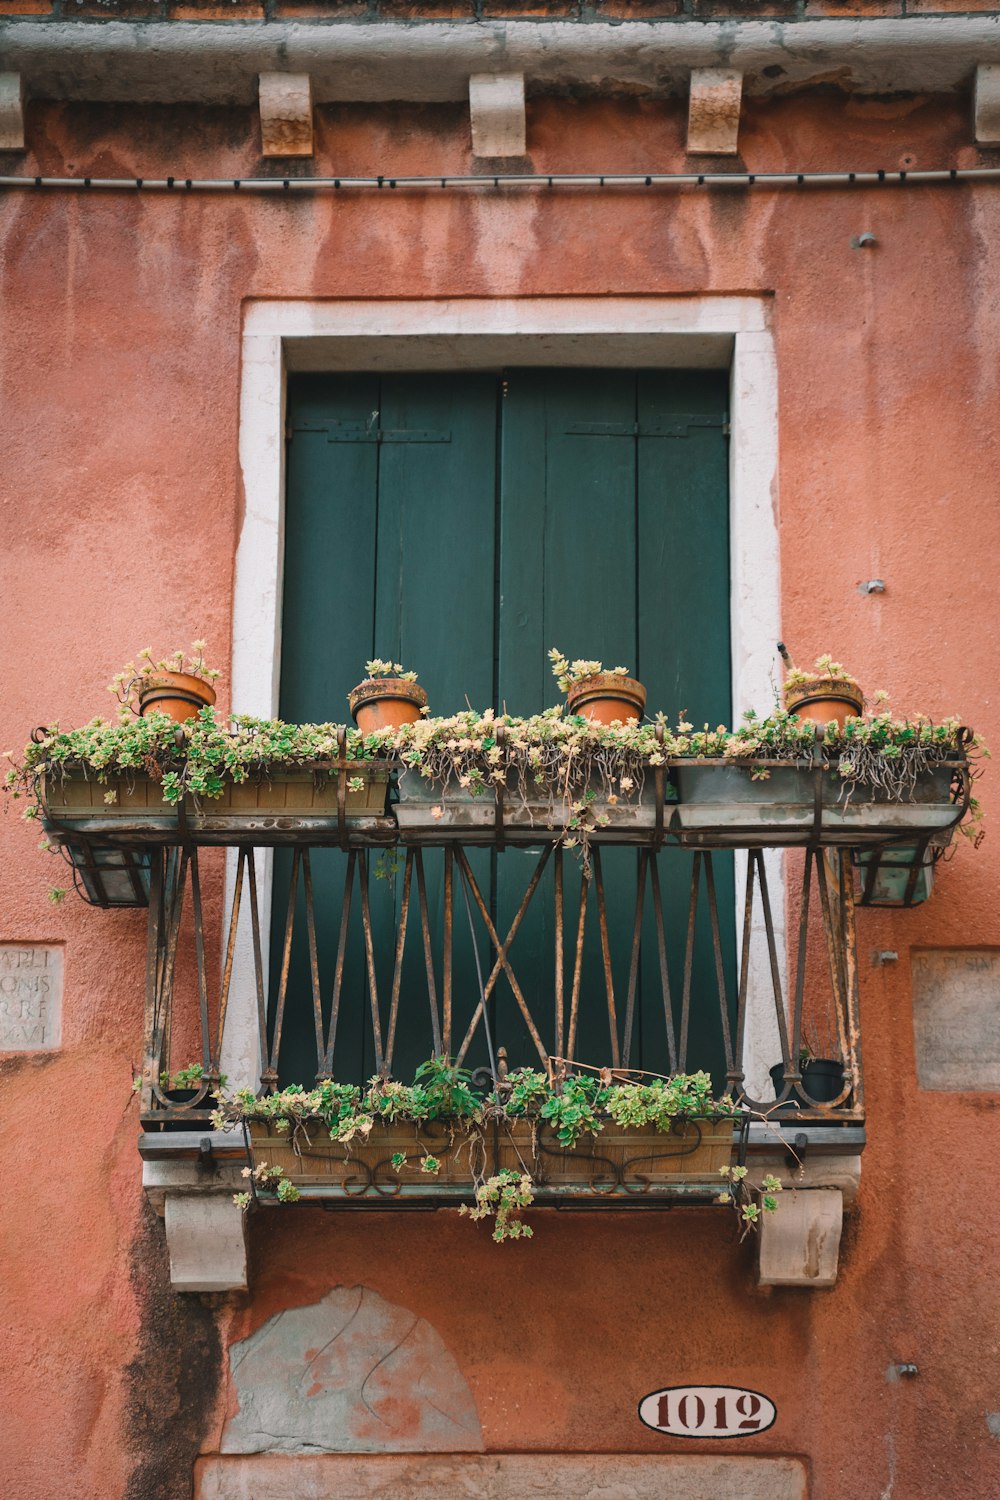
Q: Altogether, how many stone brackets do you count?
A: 7